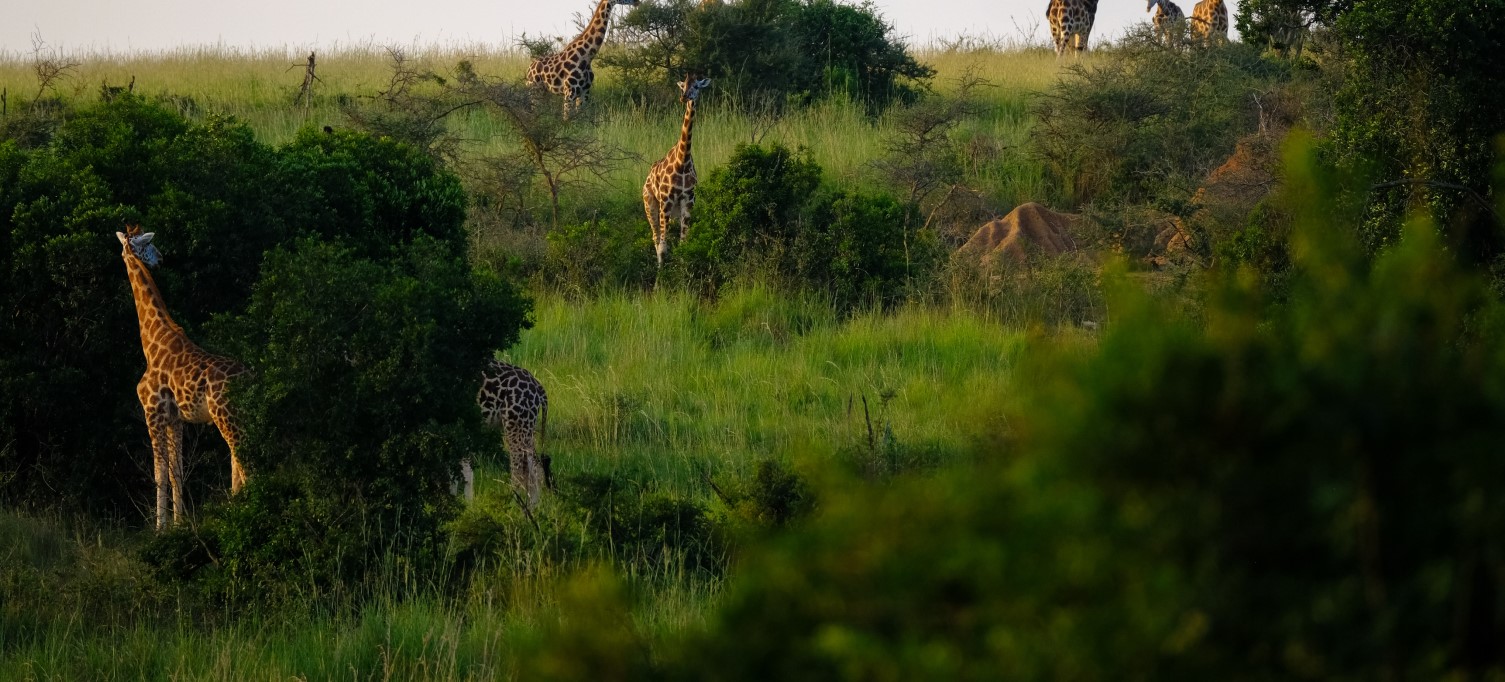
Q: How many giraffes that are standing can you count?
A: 7